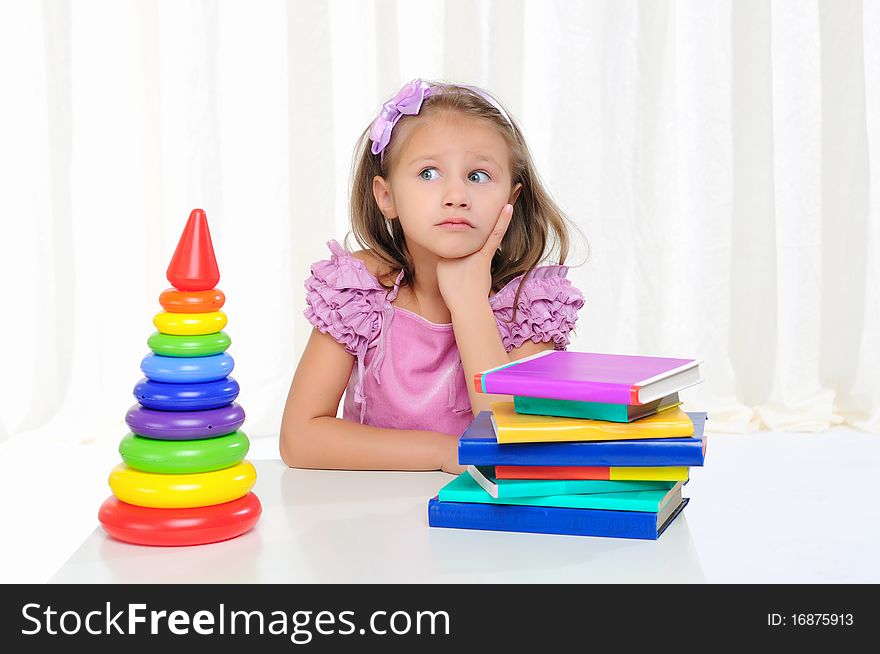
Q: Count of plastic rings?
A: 9